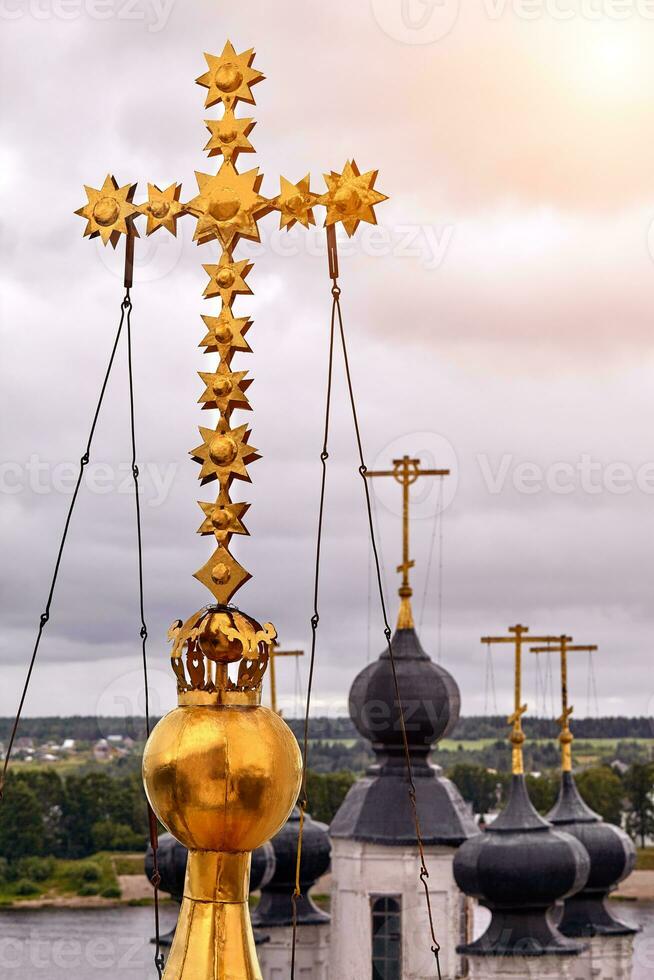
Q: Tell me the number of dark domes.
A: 5